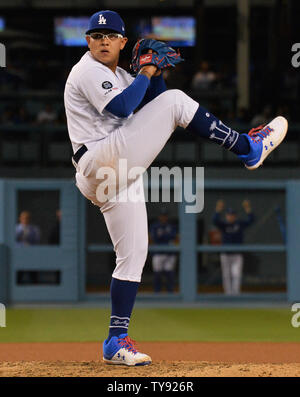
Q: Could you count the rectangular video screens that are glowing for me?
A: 2